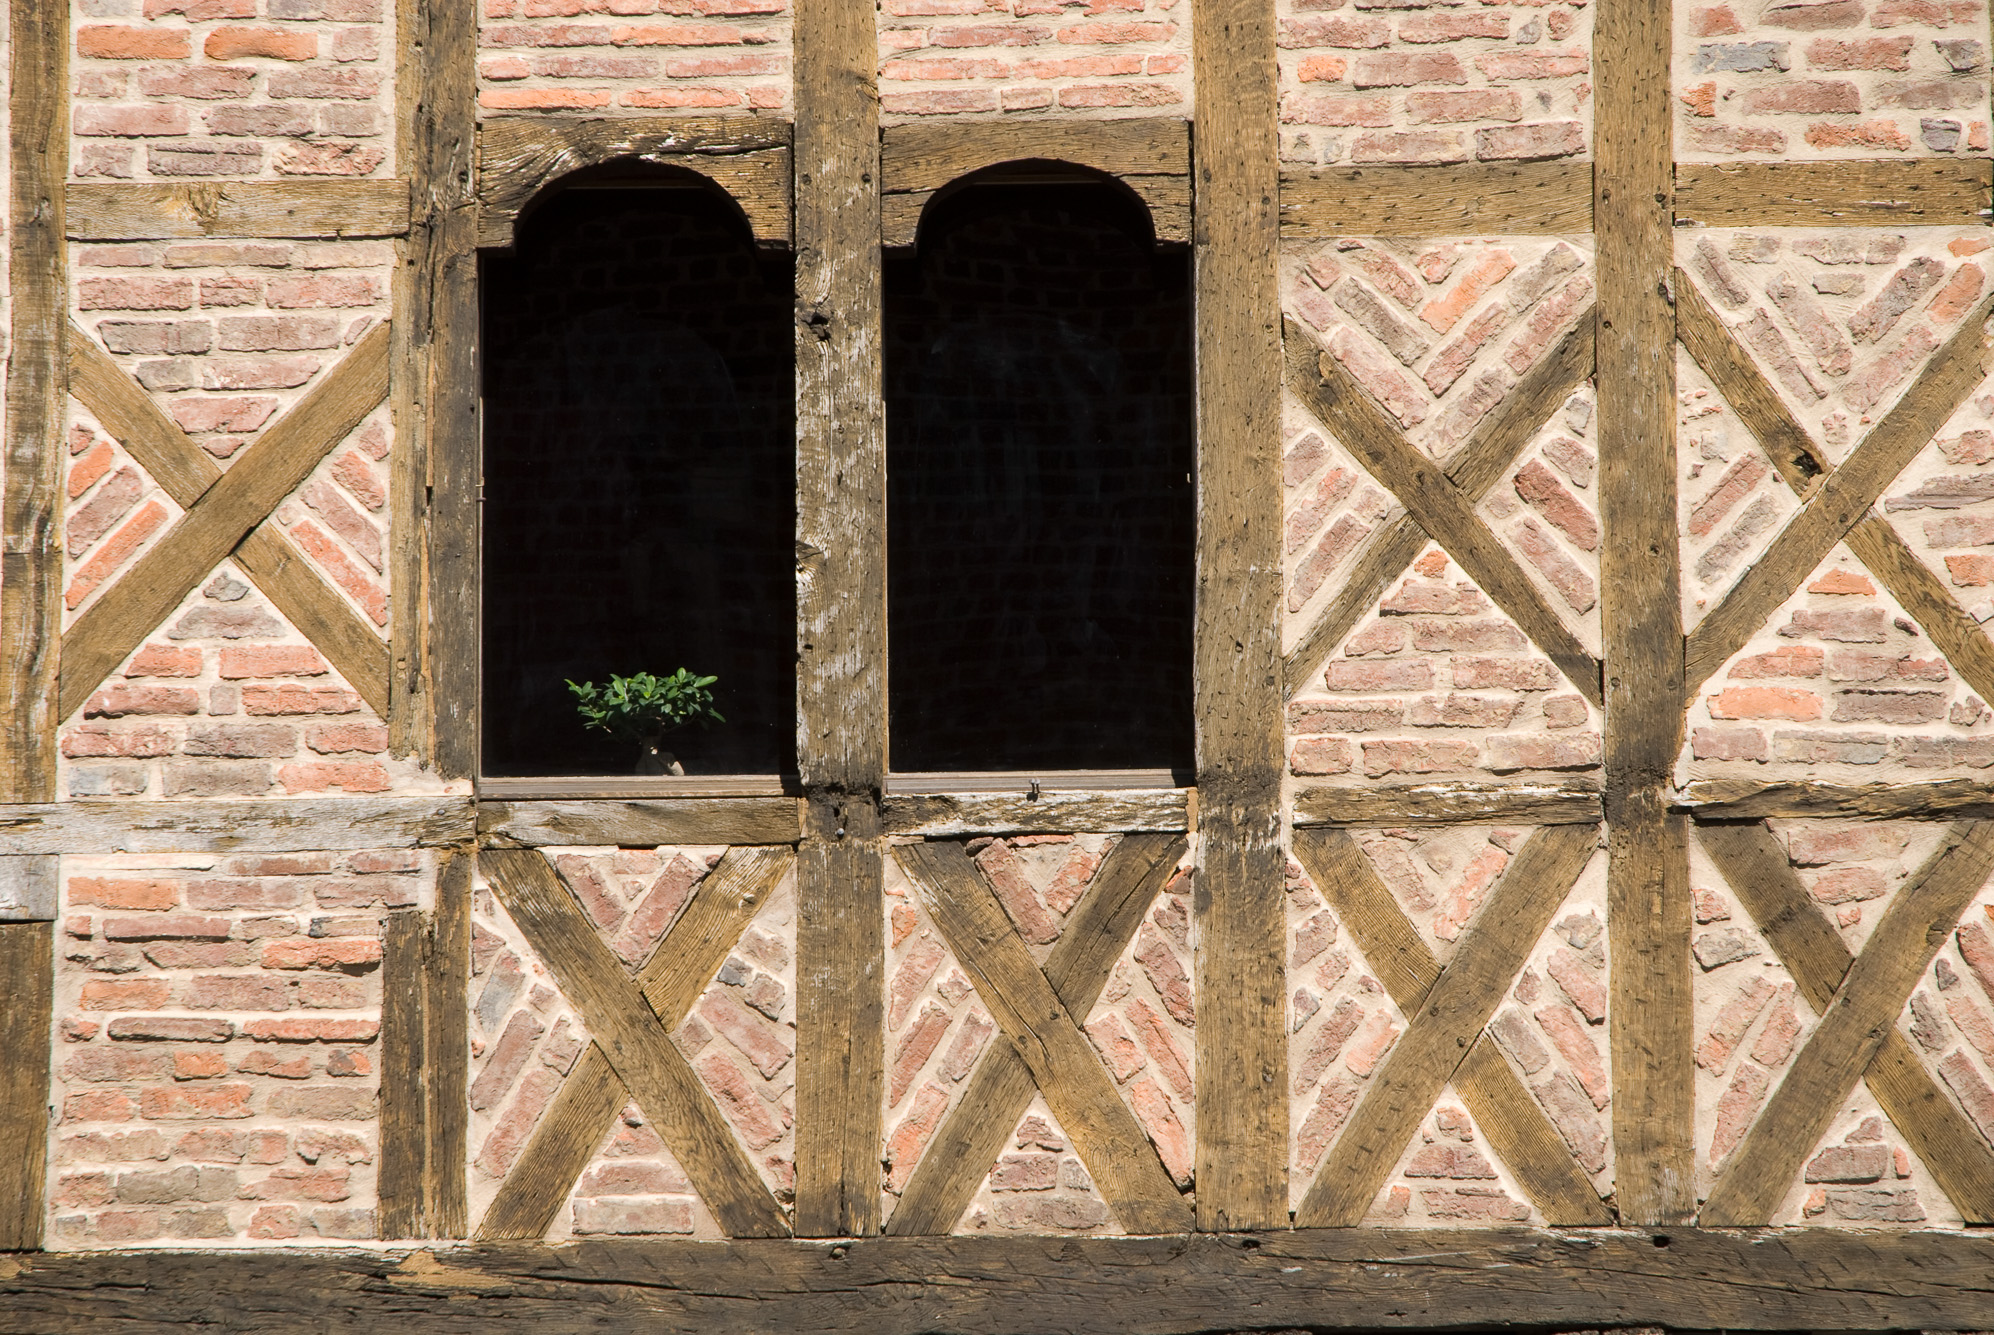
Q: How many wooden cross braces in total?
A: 7